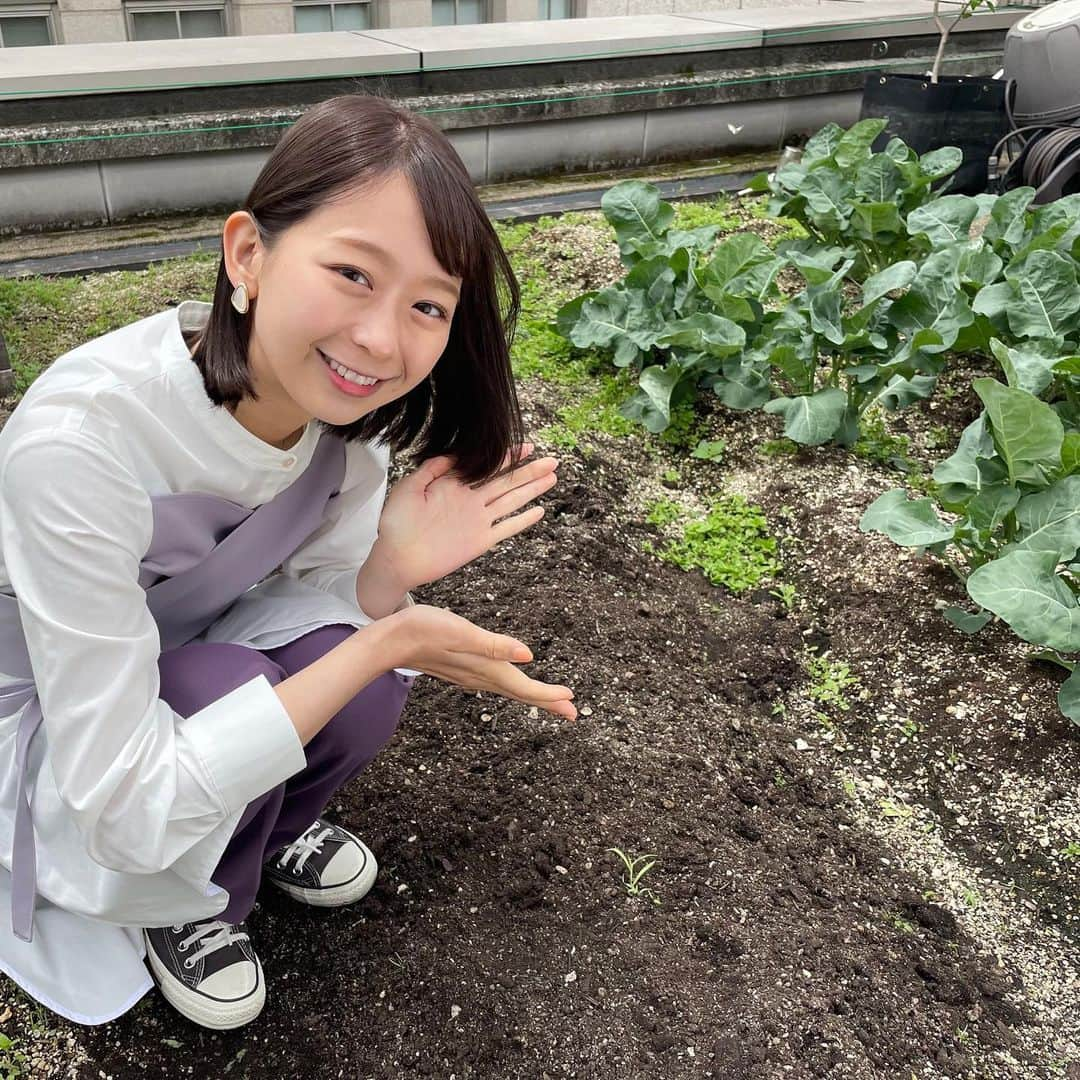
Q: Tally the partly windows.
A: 5